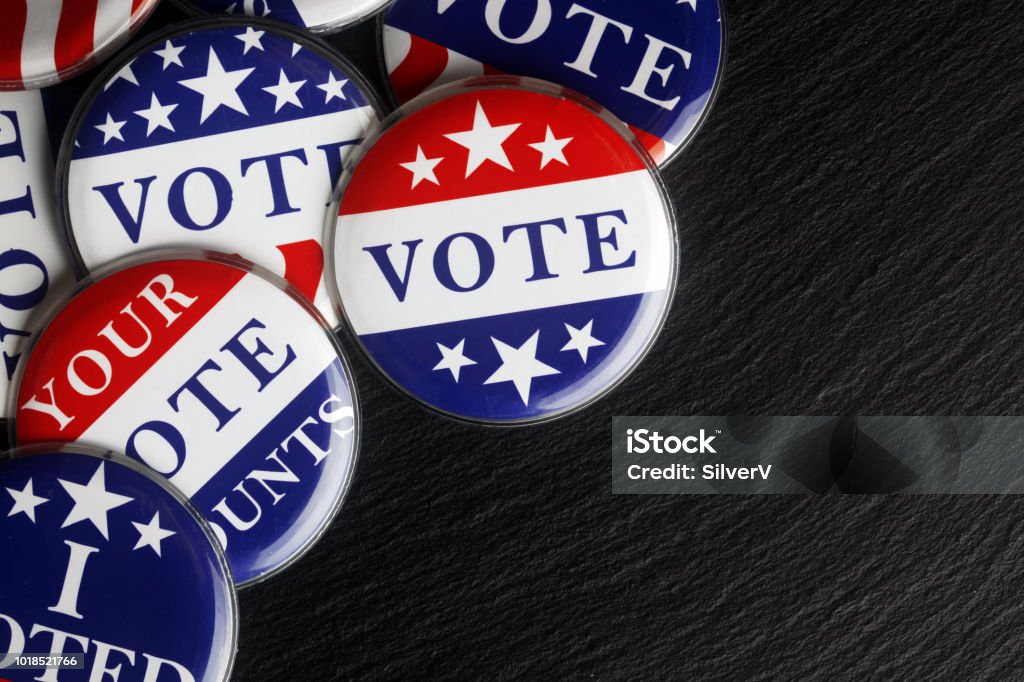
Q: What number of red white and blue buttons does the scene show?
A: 8